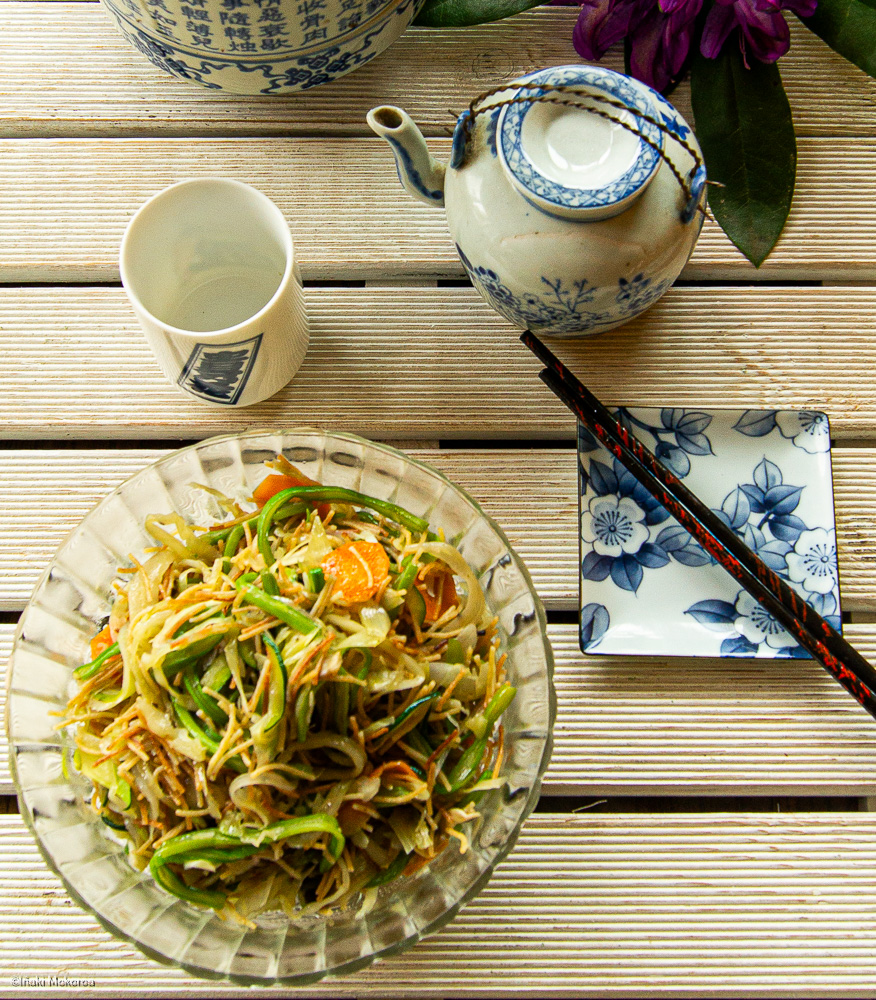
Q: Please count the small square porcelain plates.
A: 1